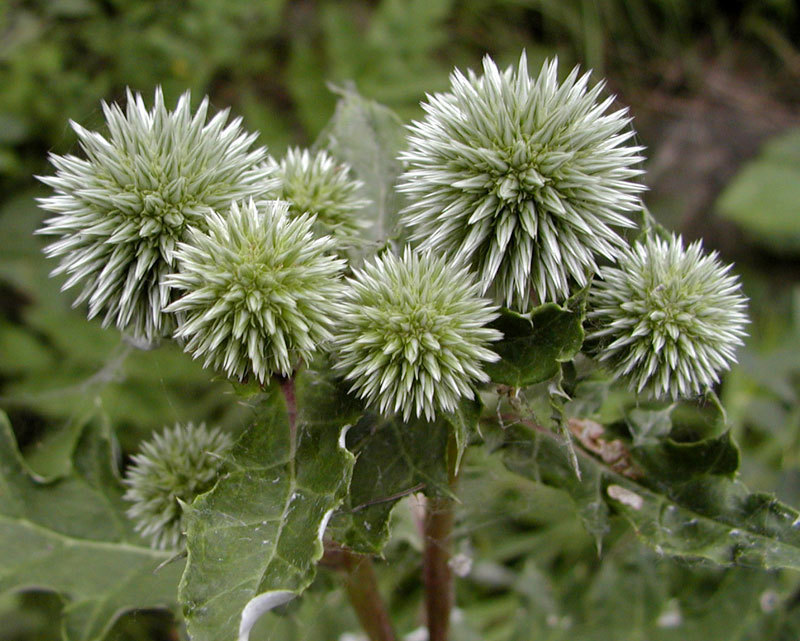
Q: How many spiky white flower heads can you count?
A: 7